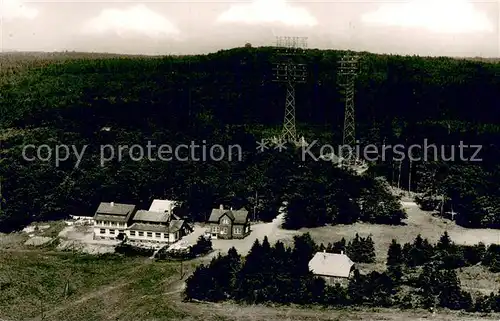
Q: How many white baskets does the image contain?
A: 0